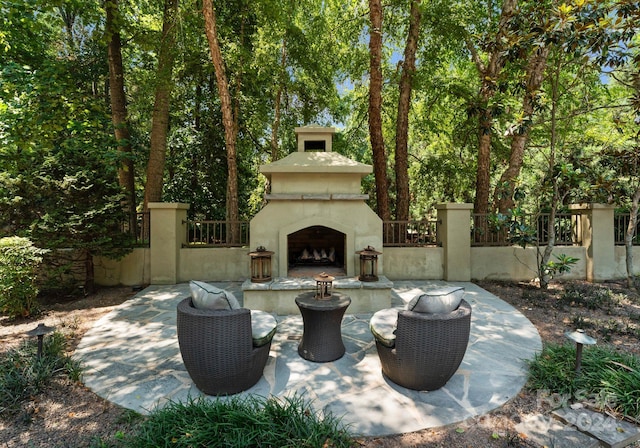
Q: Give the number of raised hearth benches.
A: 1